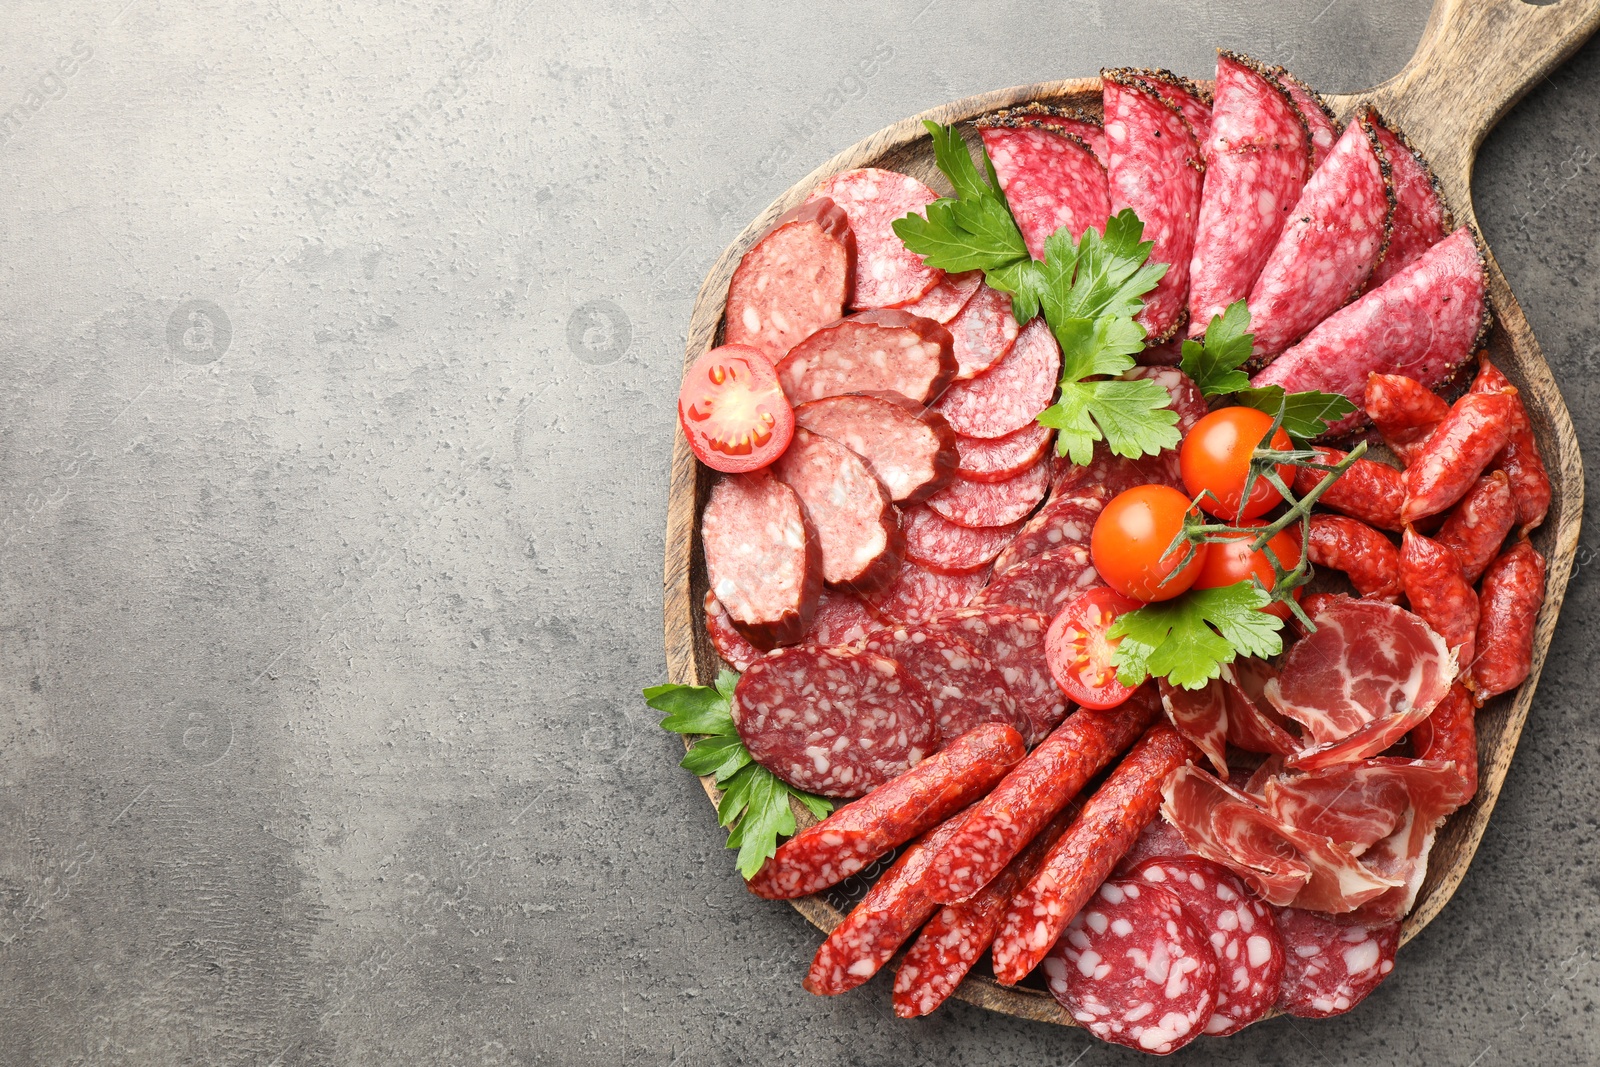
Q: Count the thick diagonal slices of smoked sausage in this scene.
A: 5